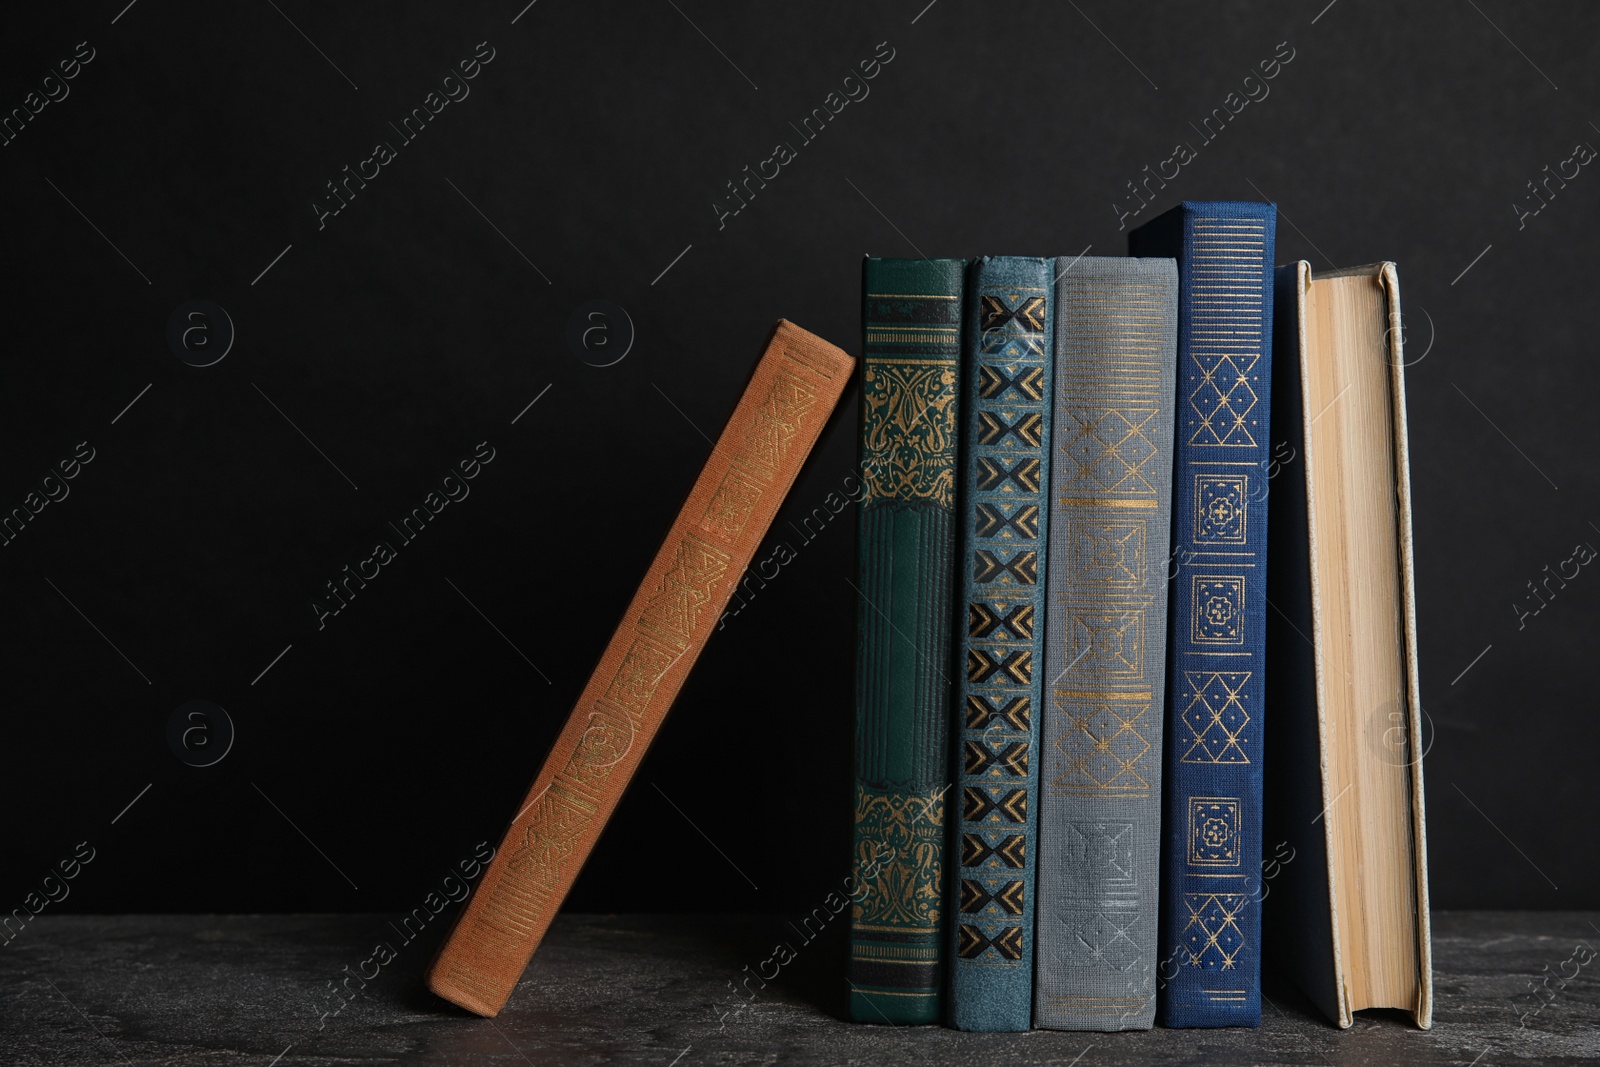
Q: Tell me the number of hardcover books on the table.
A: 6